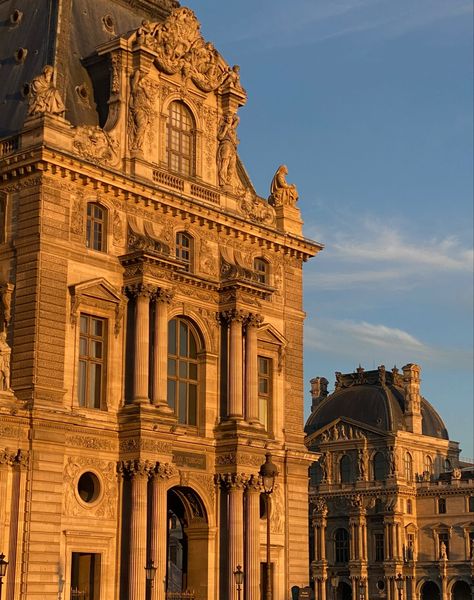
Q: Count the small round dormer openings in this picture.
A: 5